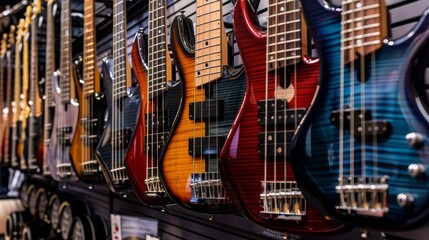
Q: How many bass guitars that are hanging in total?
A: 13